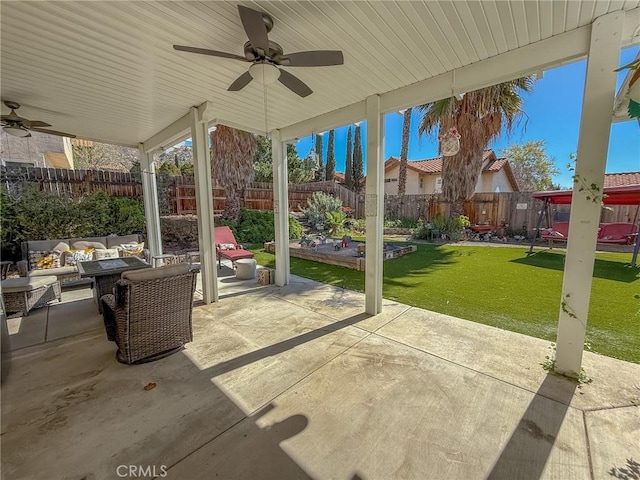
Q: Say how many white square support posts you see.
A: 5